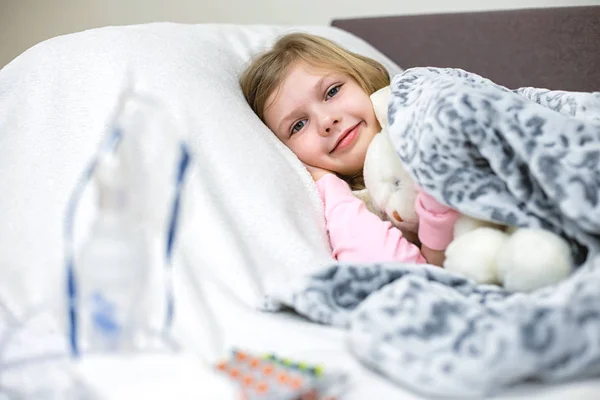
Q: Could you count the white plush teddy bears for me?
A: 1